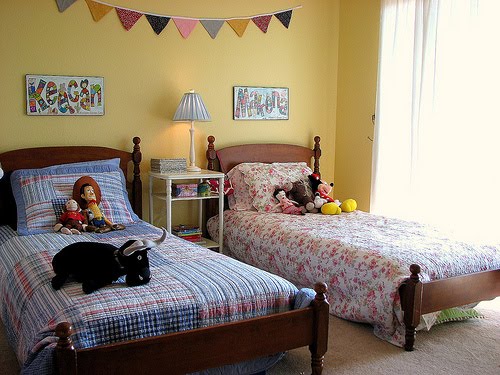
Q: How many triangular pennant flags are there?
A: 9